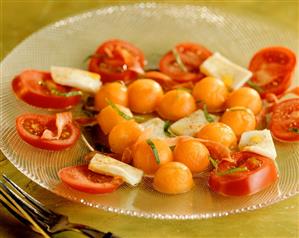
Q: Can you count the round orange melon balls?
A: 12